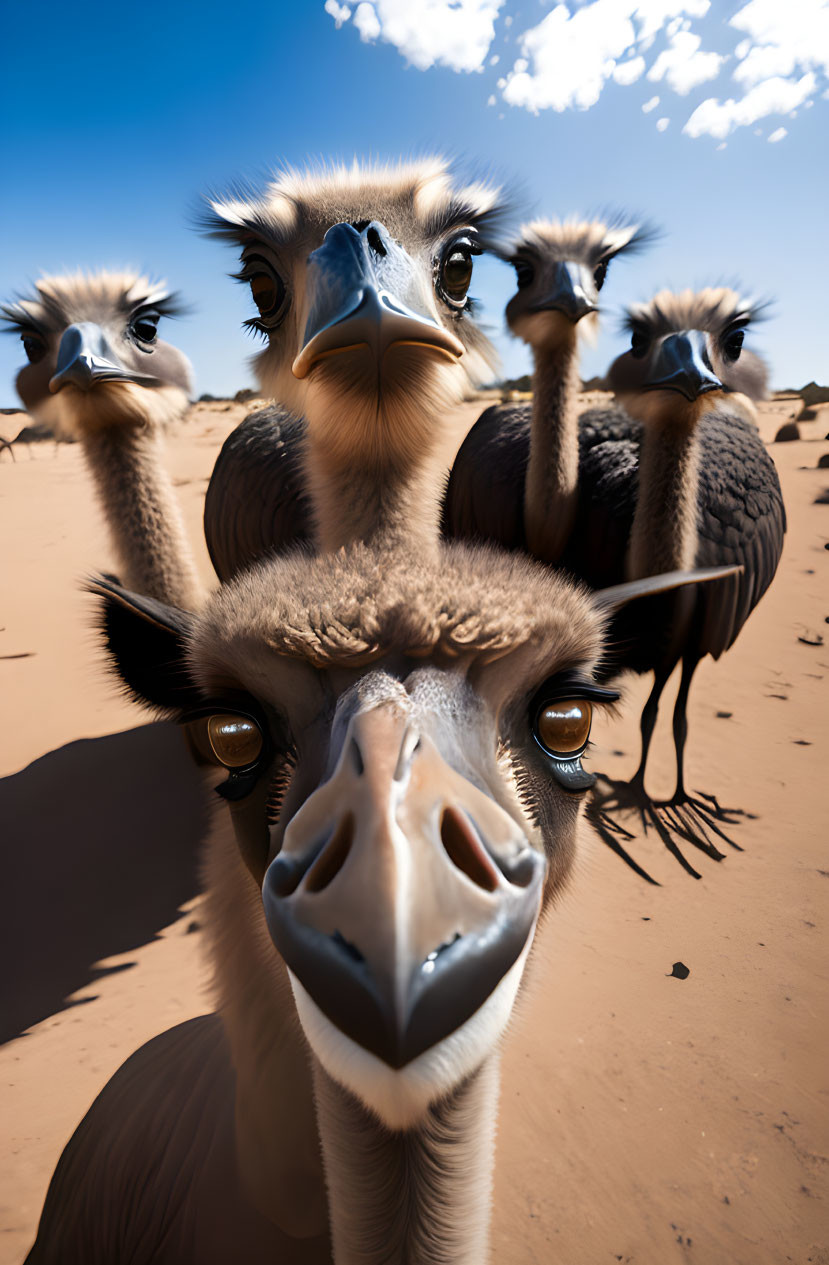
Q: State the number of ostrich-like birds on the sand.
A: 5